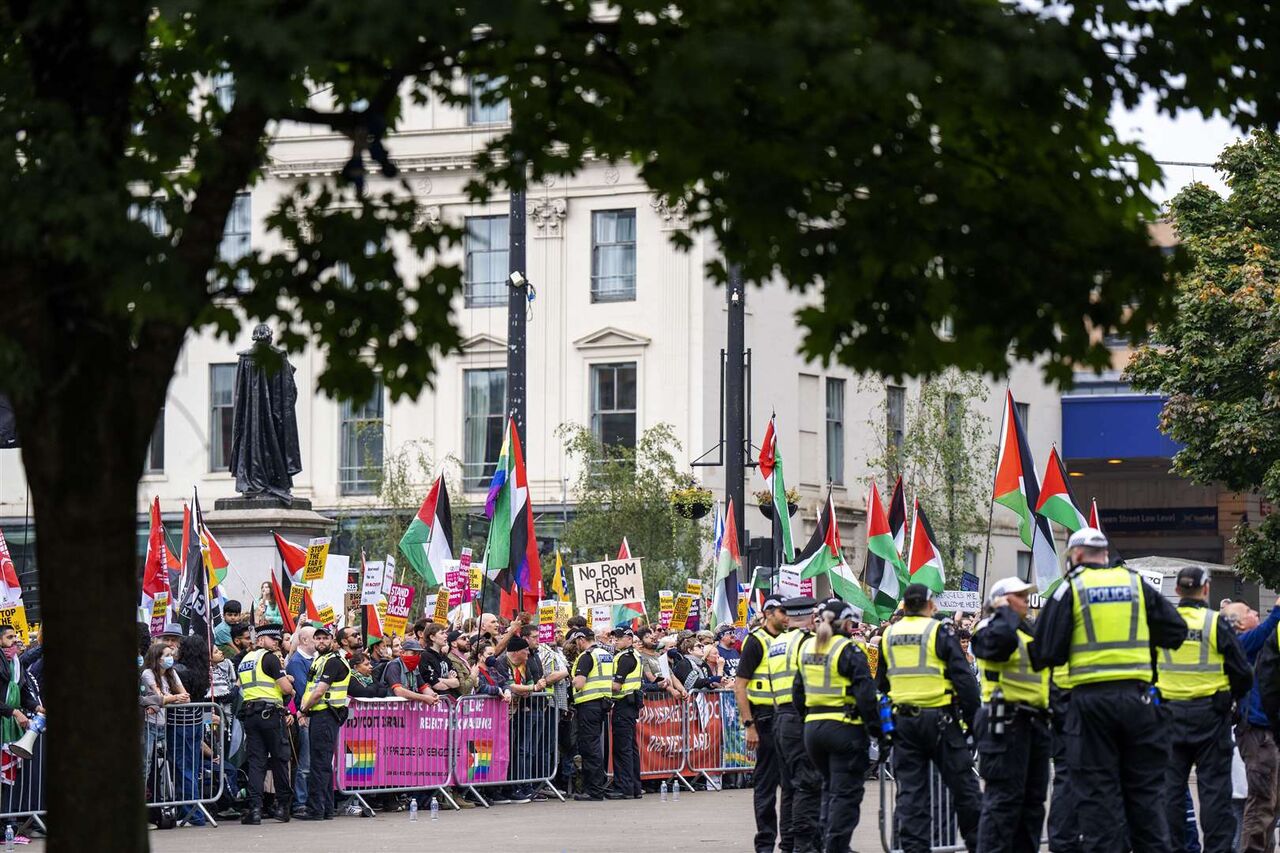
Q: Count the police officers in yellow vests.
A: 11